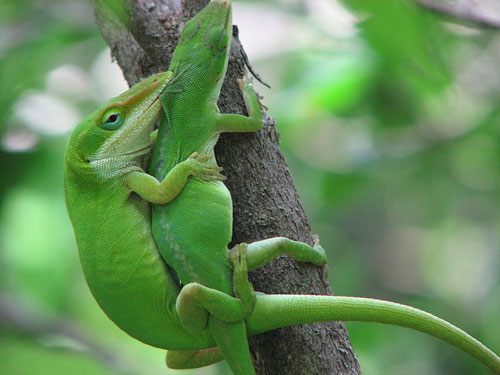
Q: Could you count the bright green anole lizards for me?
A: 2